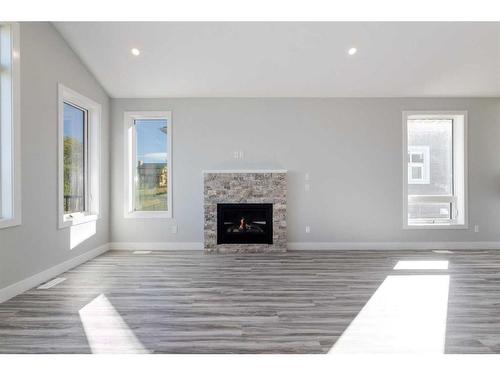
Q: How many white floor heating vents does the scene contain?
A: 3